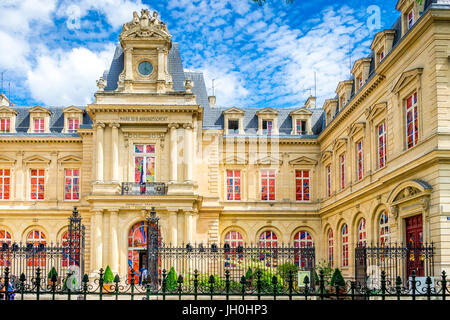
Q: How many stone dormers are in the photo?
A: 11